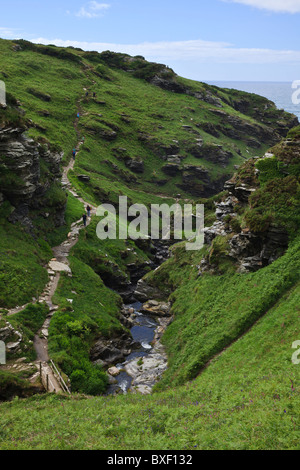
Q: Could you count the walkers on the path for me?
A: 7